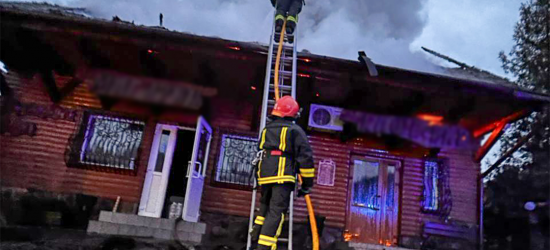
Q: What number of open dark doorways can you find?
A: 1